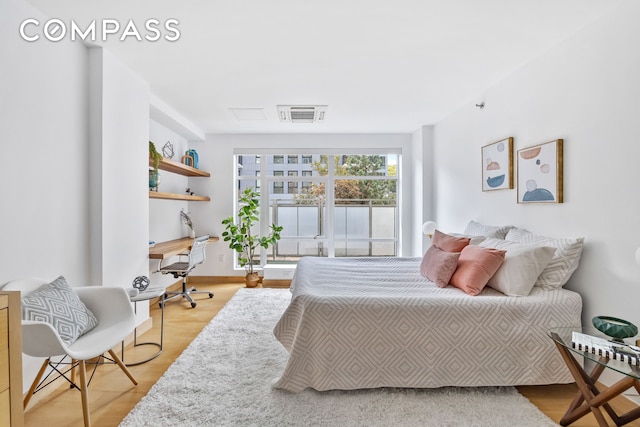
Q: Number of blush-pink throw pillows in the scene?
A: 3